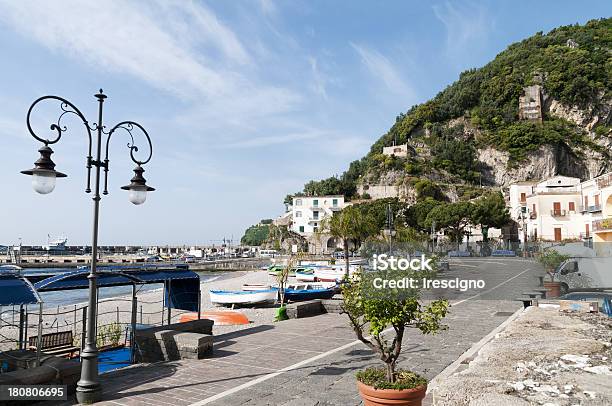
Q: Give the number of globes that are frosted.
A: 2